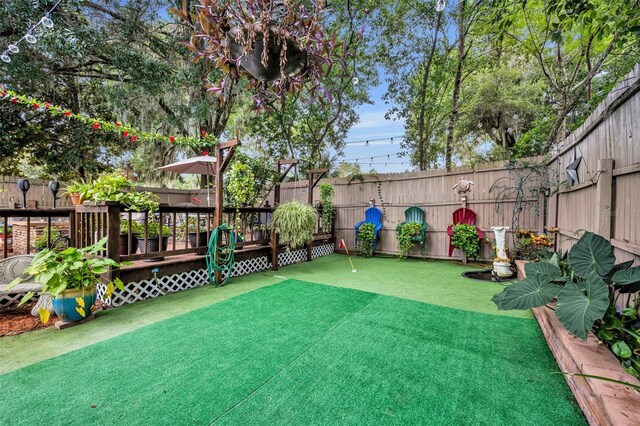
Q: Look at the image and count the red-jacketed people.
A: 0